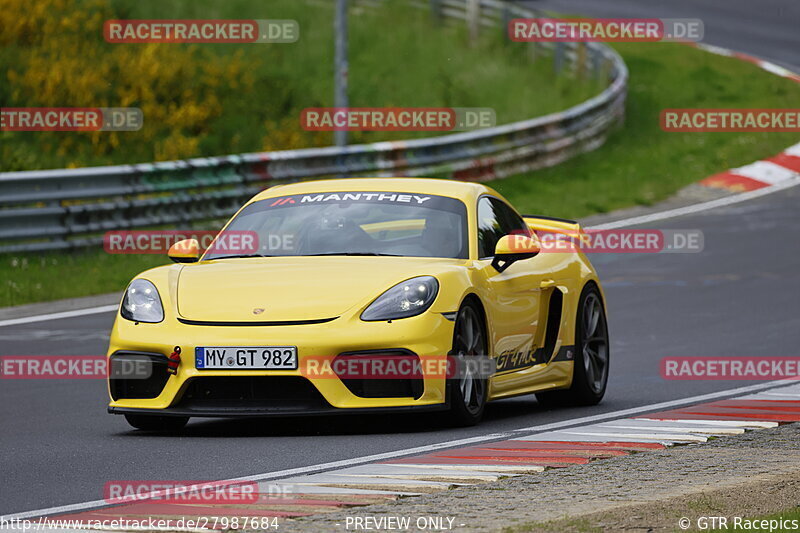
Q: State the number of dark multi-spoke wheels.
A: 2